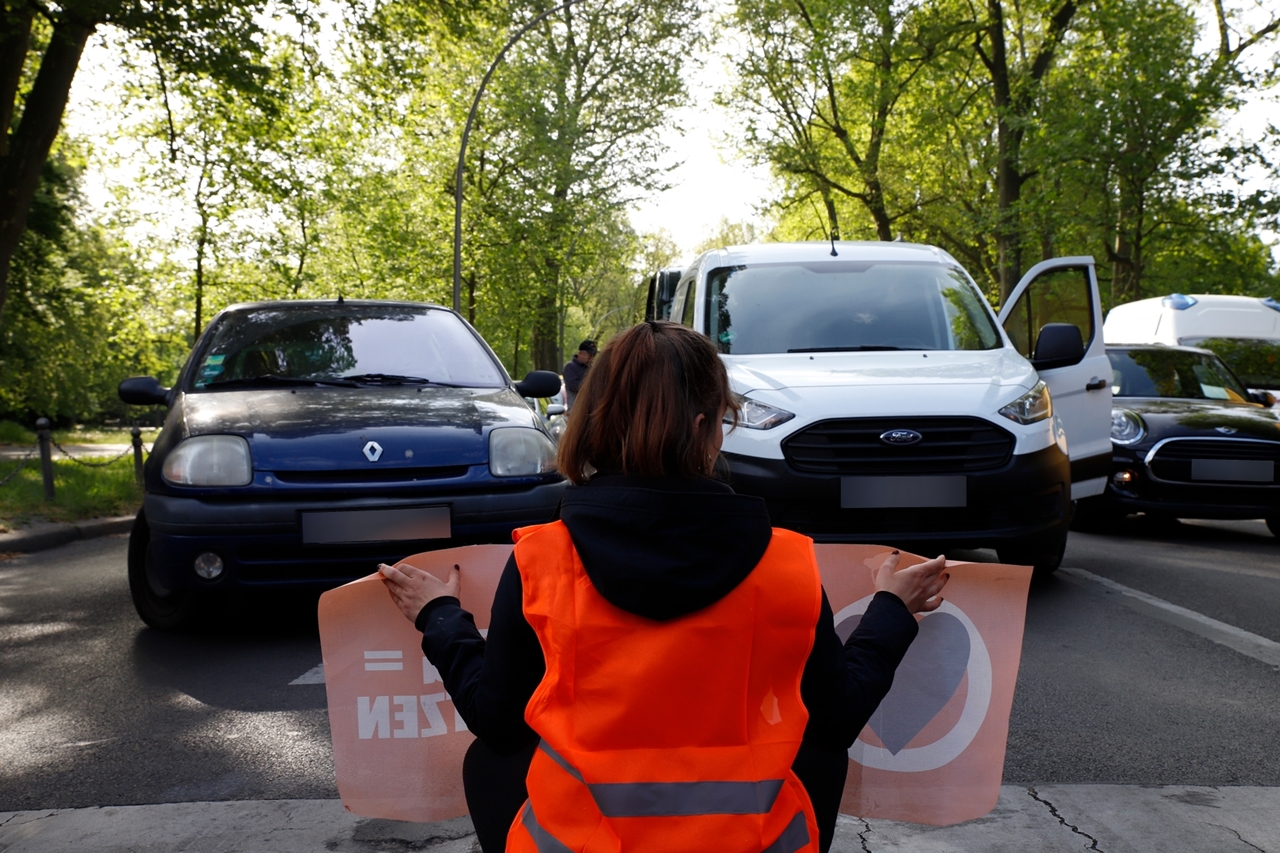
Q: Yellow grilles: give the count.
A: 0